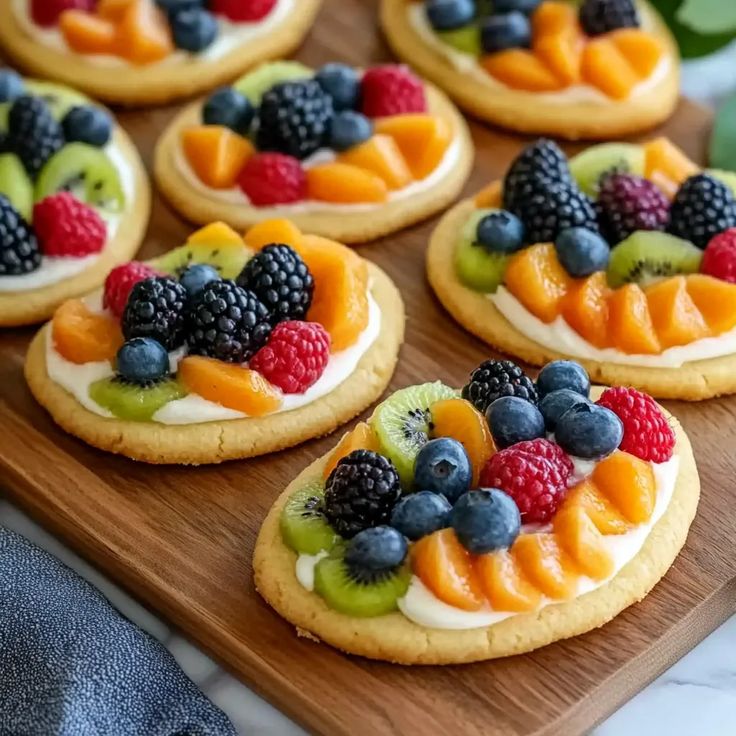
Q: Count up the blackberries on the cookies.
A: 13